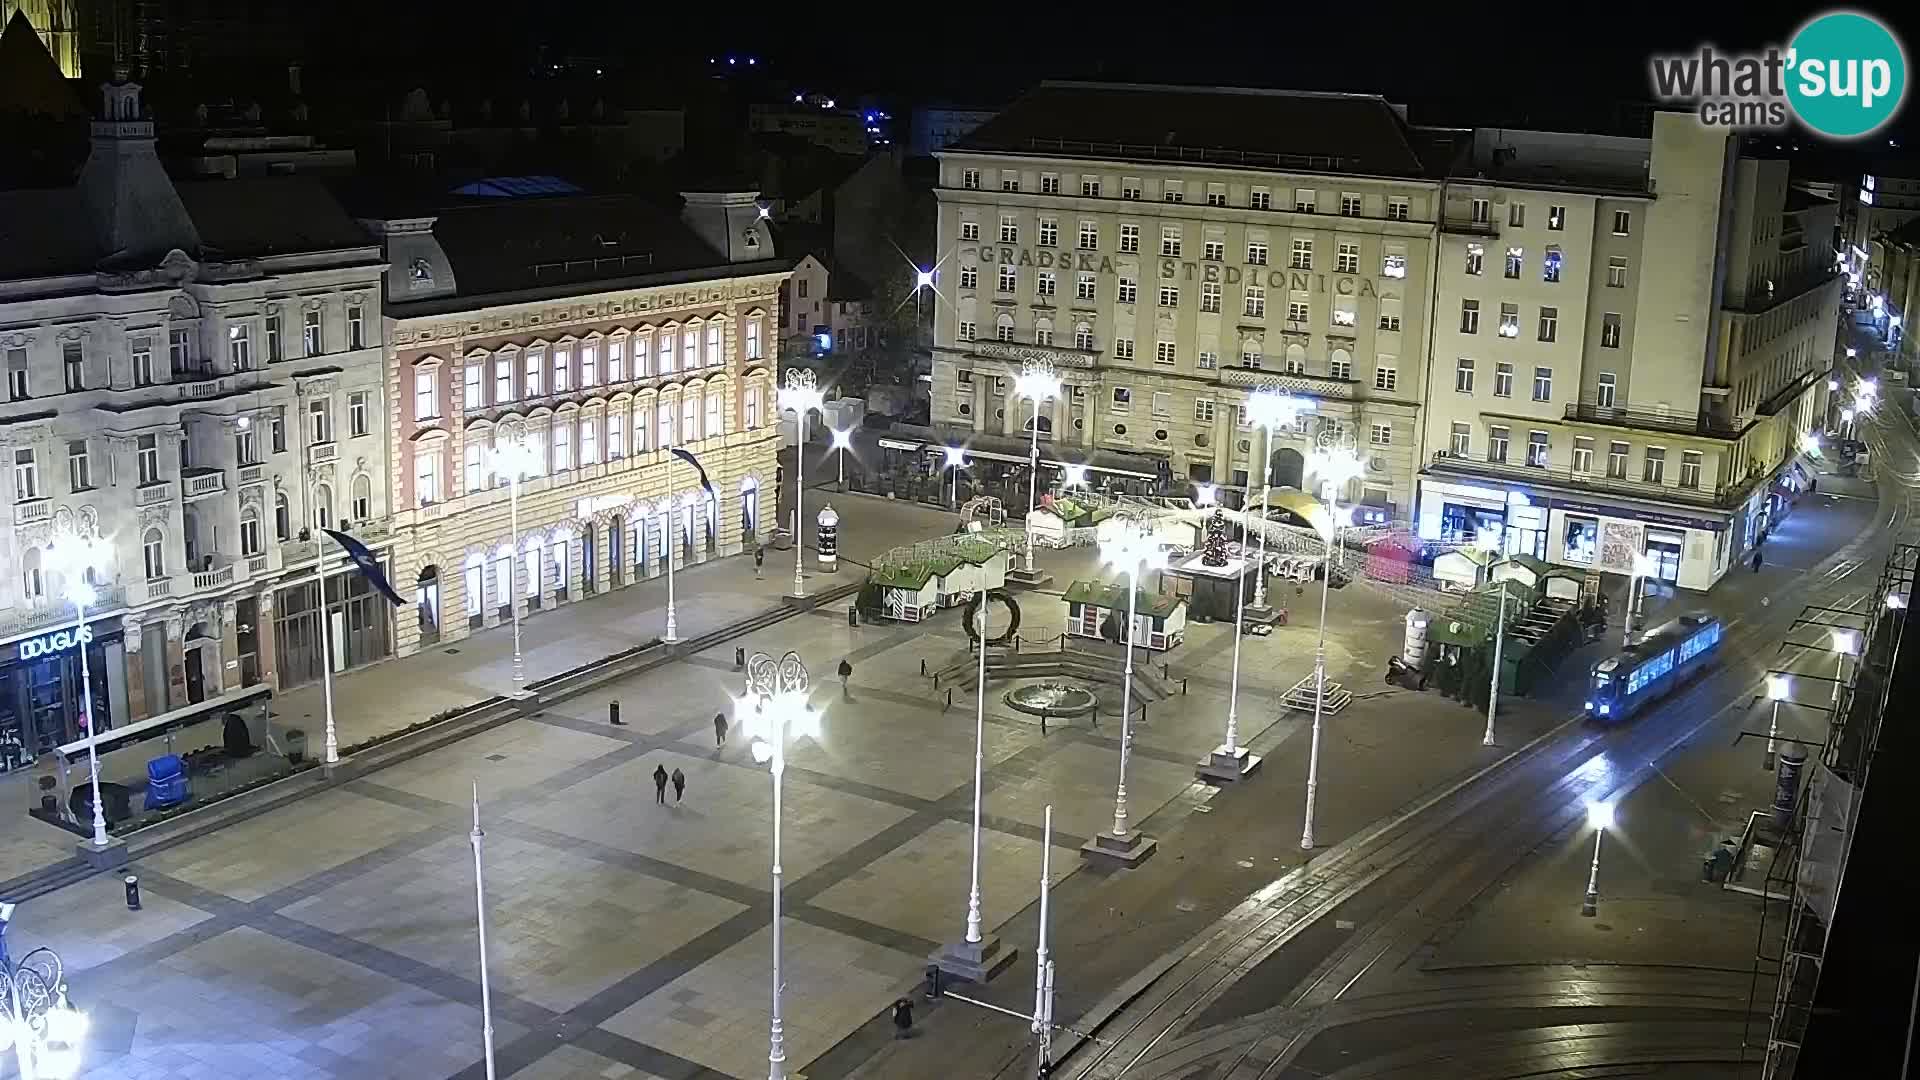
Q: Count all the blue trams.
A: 1